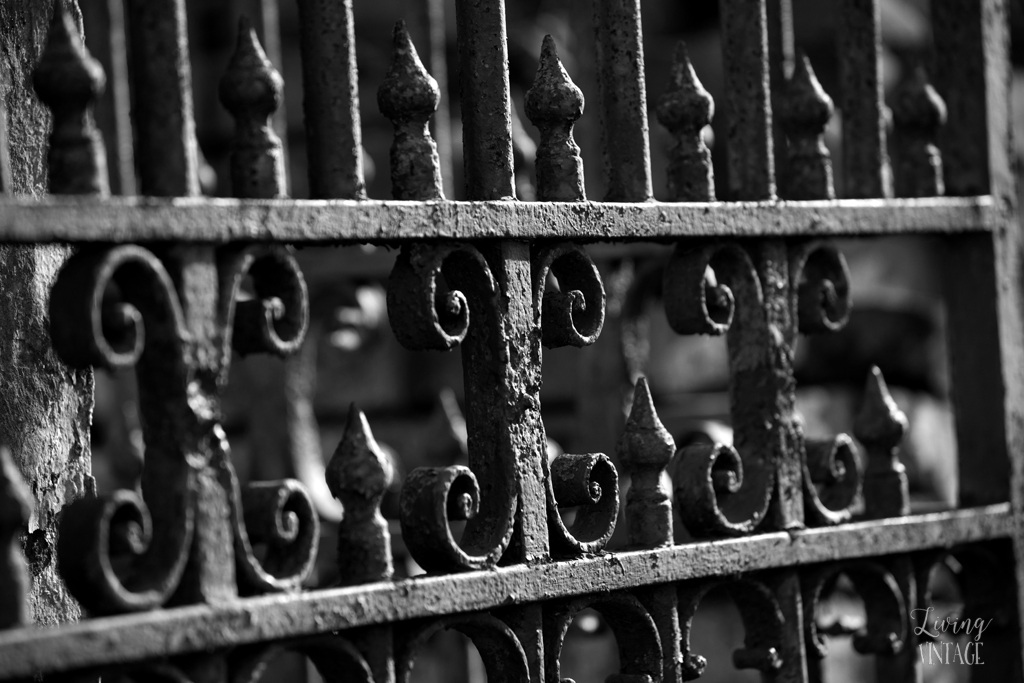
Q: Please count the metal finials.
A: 11